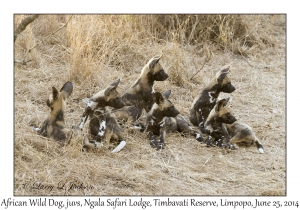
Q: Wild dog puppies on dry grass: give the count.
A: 6